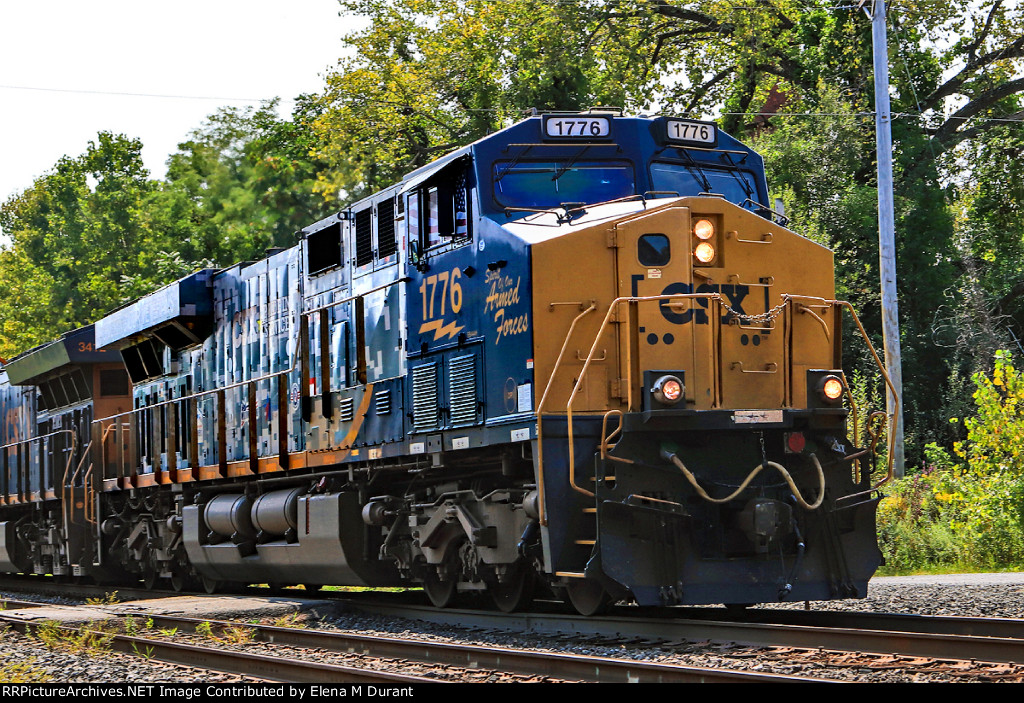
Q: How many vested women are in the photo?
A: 0